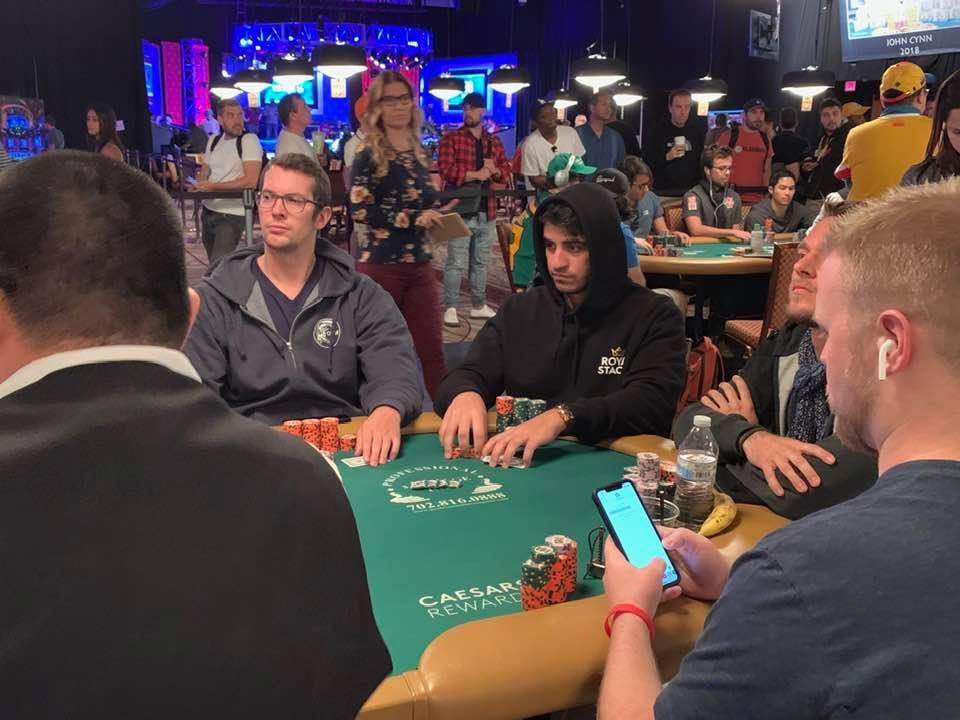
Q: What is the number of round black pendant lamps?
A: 11